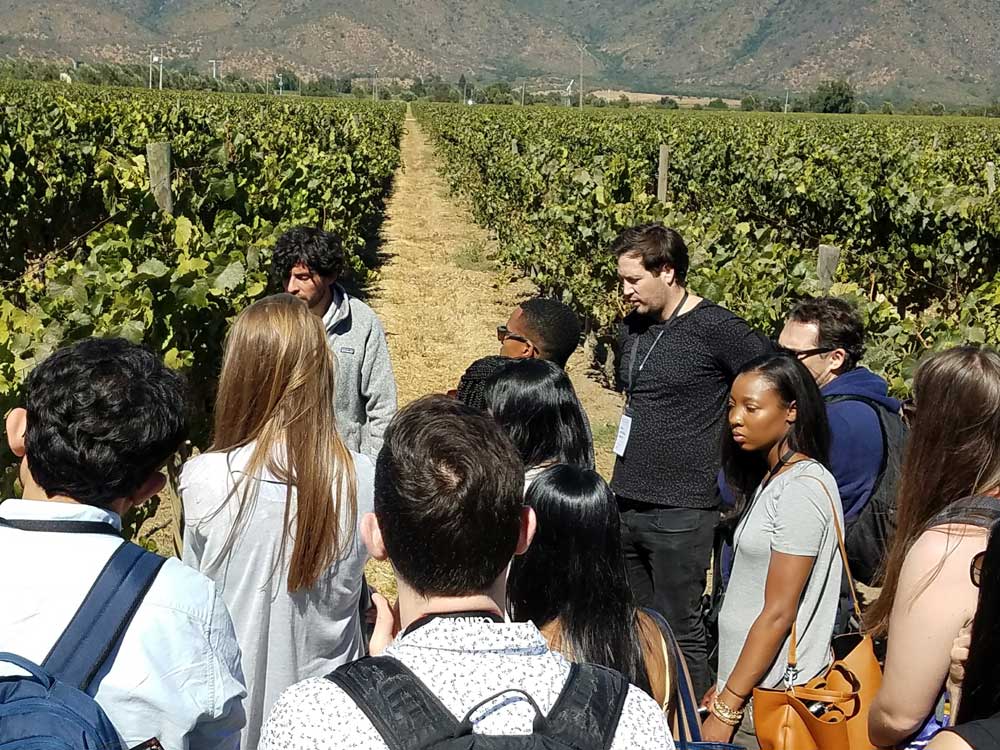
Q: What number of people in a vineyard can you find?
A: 13